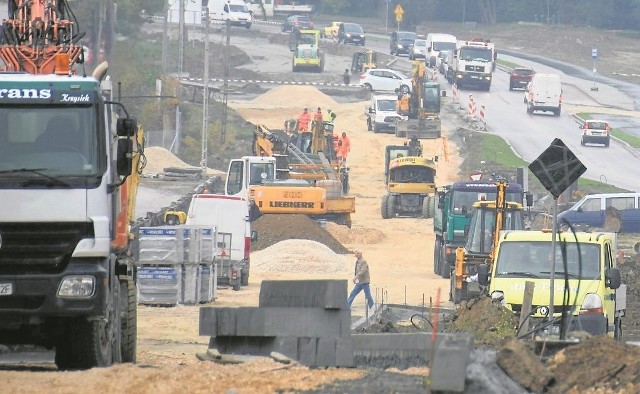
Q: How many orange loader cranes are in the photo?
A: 1